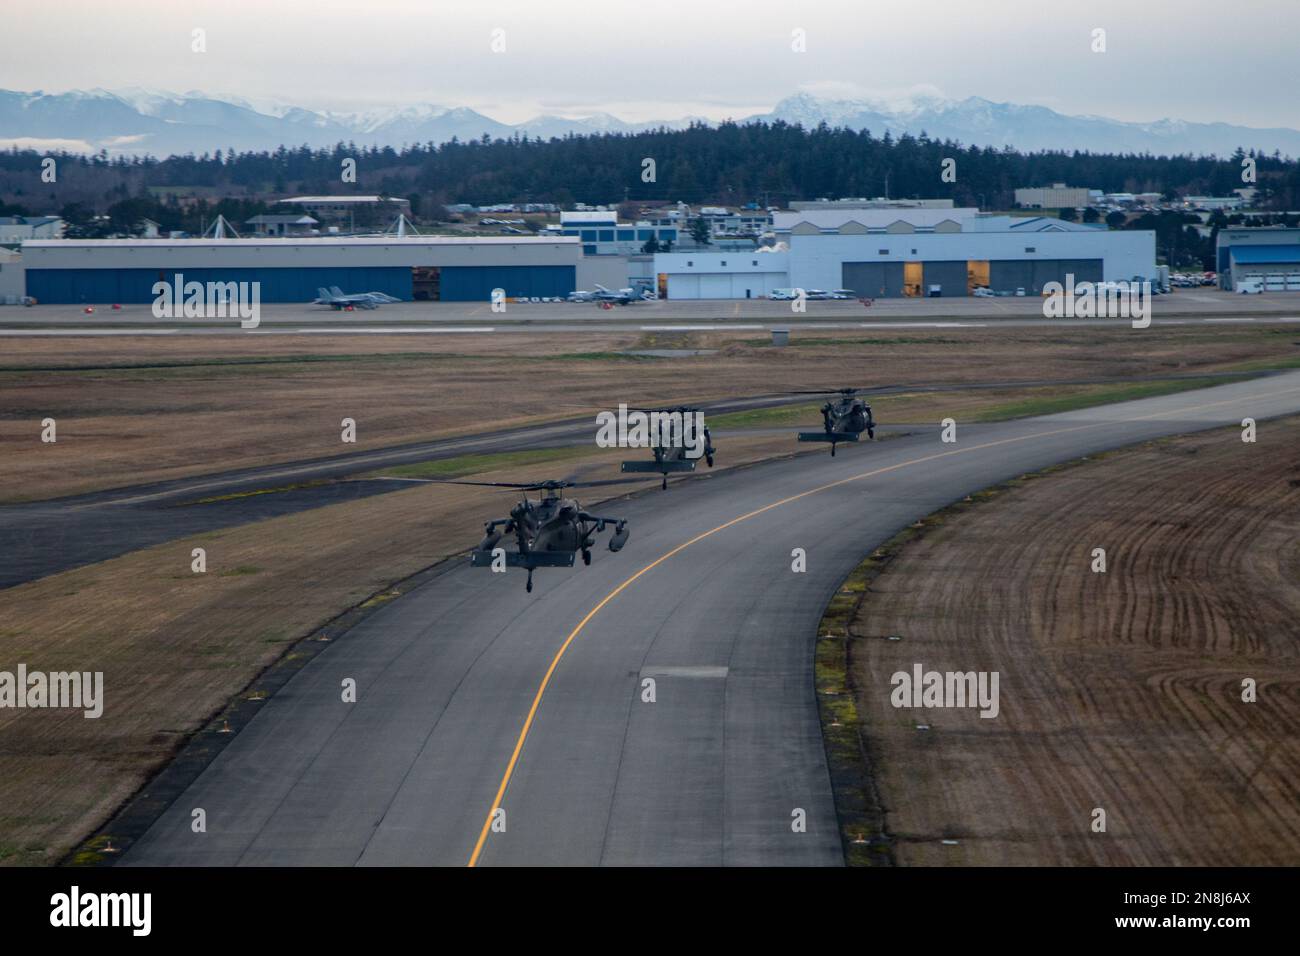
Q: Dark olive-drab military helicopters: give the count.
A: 3